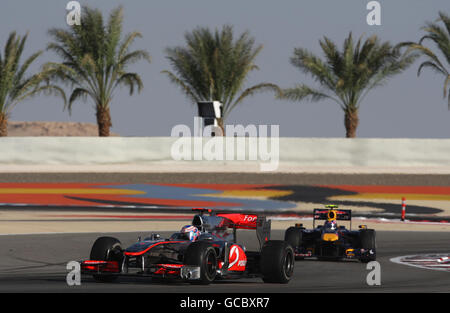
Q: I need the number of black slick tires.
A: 5